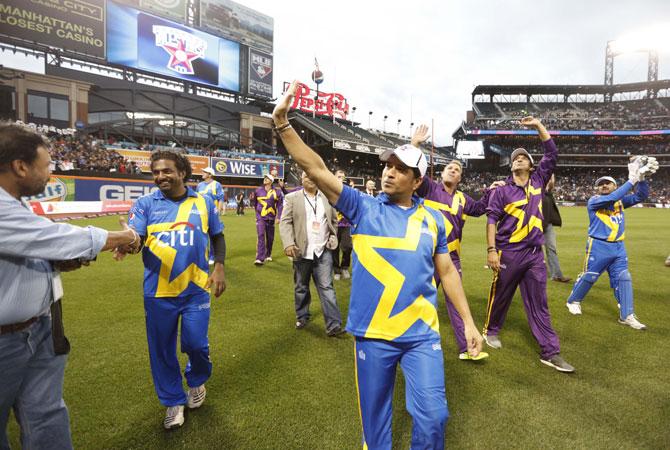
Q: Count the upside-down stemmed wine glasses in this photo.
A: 0